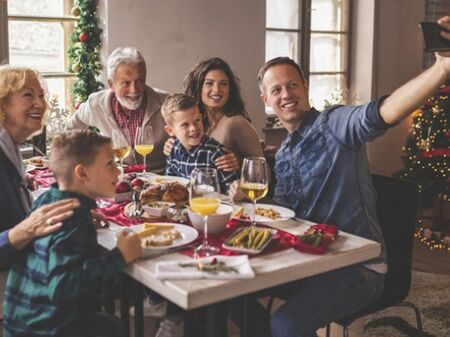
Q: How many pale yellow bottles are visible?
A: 0